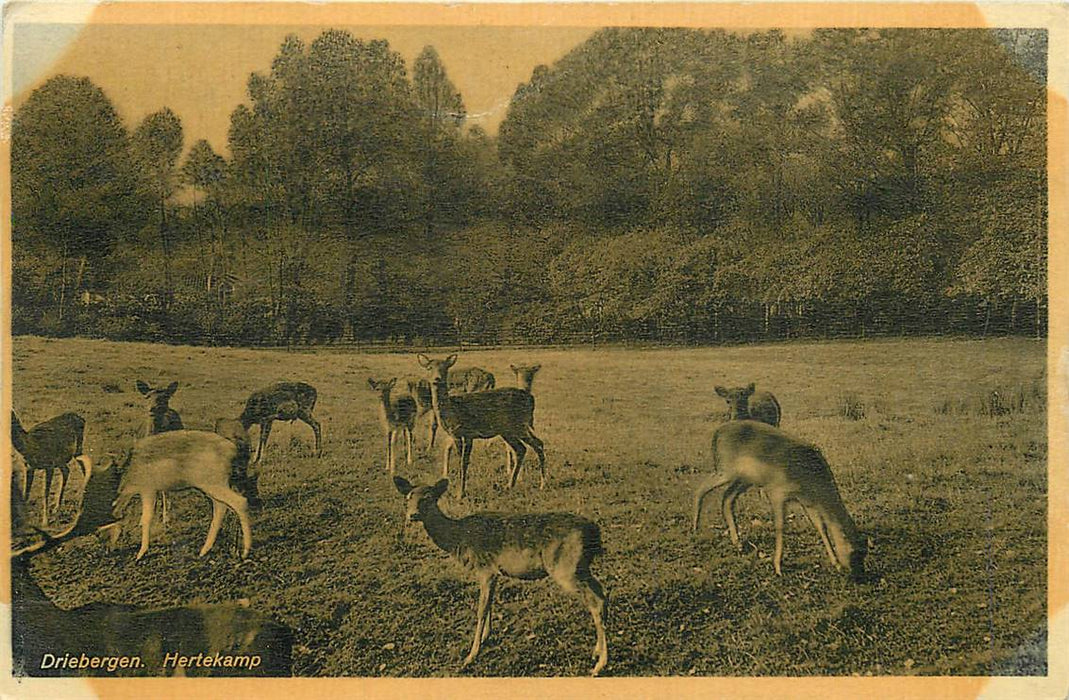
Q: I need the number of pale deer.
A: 1